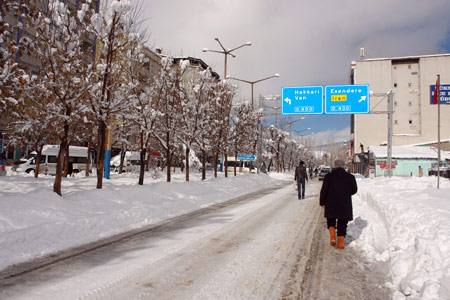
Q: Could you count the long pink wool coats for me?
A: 0